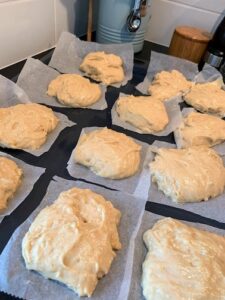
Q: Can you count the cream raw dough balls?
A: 12